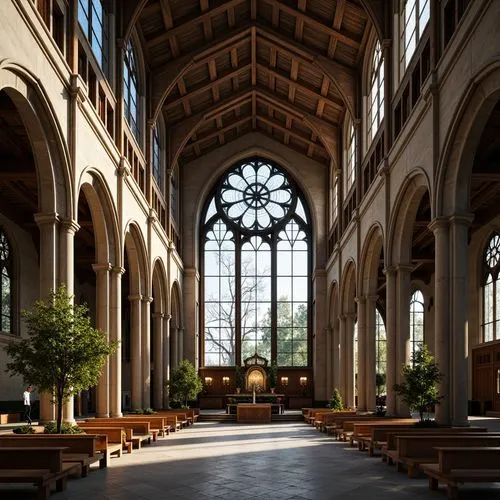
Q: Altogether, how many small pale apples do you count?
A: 0